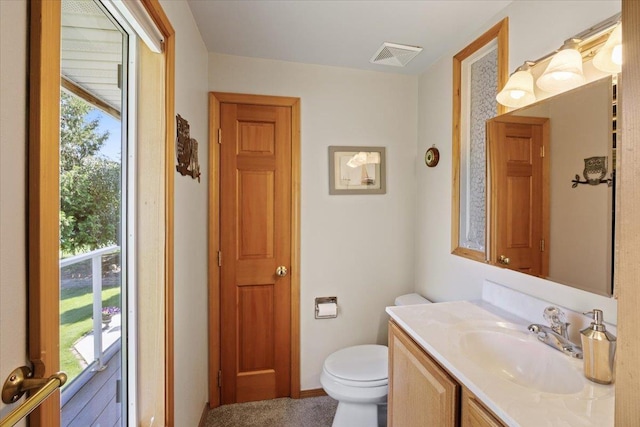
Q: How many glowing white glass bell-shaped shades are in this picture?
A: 3